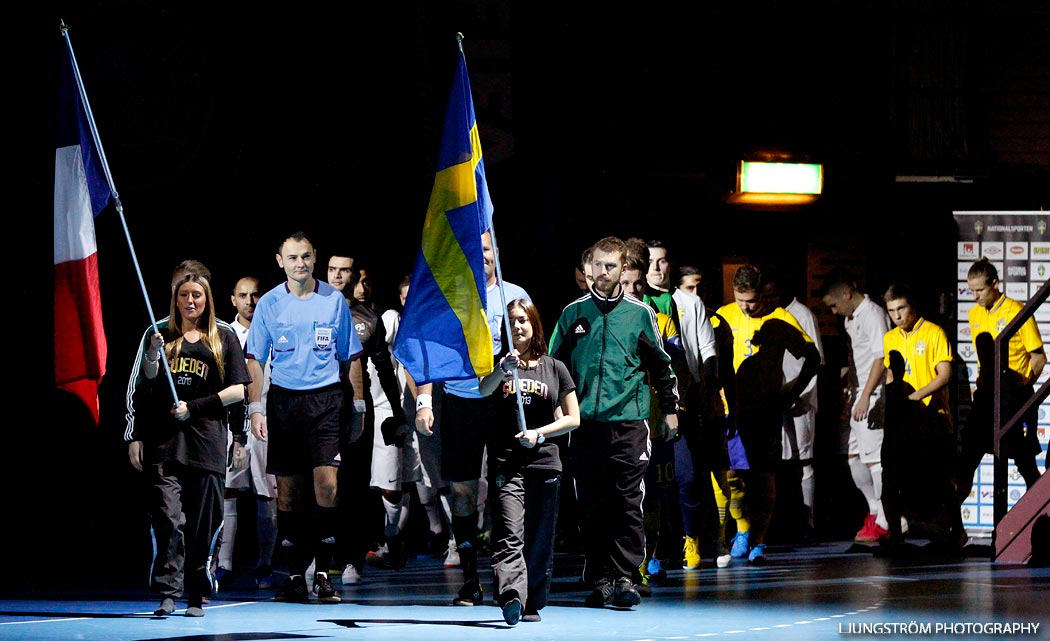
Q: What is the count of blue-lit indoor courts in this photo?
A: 1